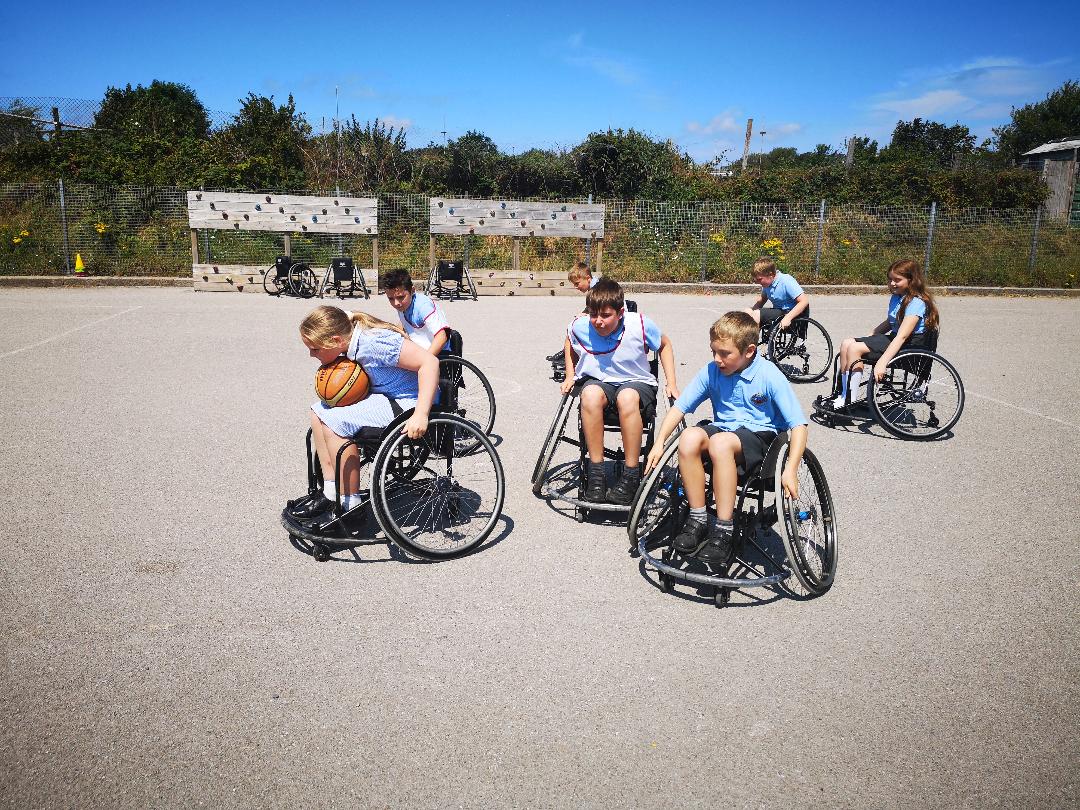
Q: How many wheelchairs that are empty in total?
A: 3